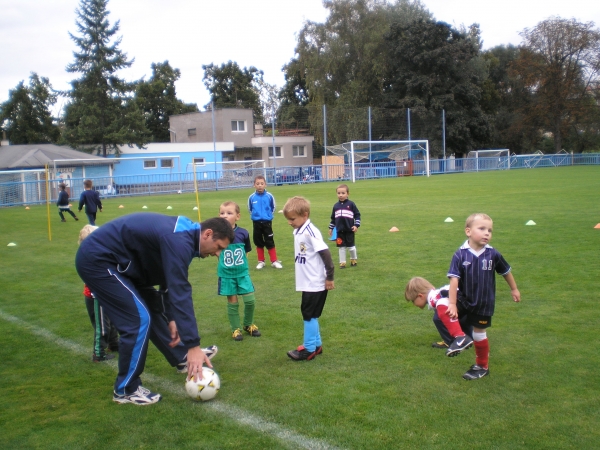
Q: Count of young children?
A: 9